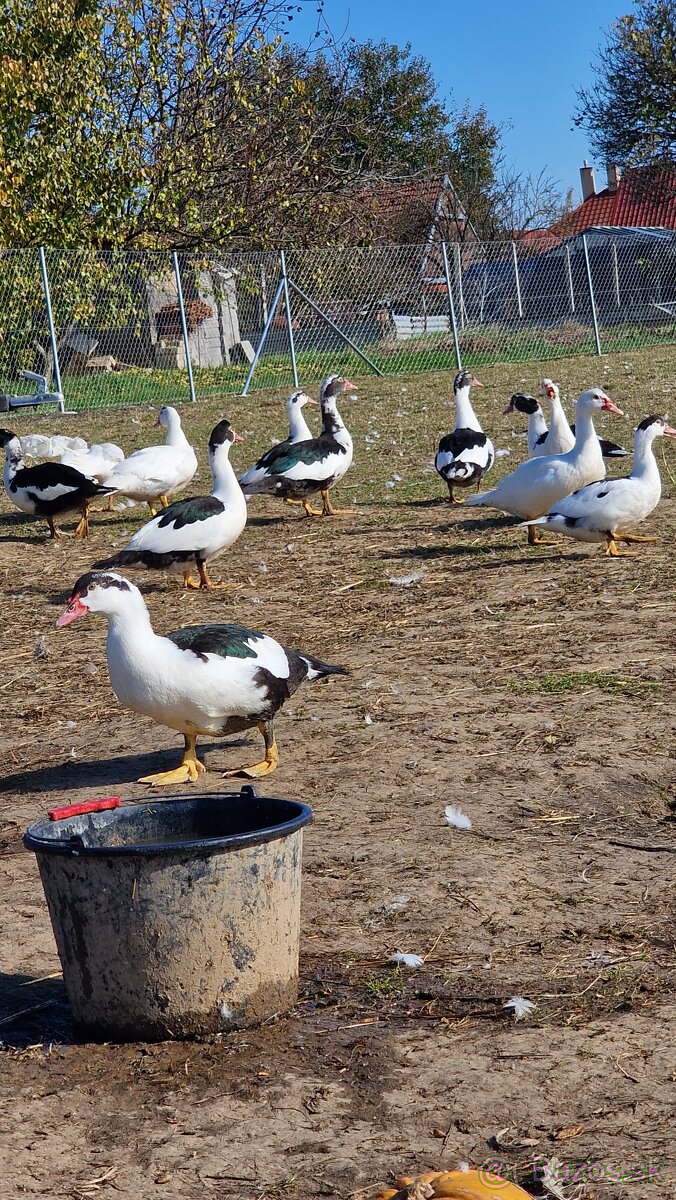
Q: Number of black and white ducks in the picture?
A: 8